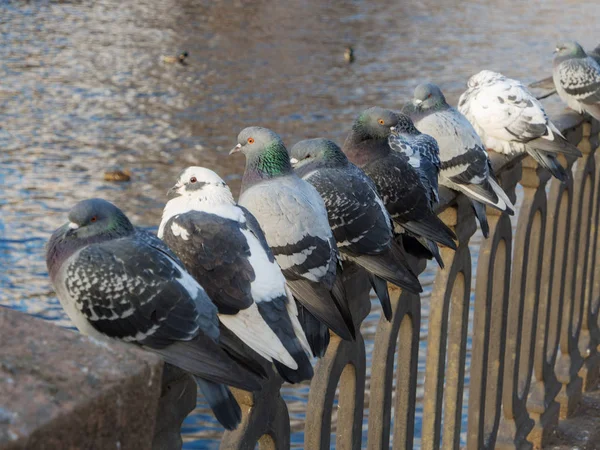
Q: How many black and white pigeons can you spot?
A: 2